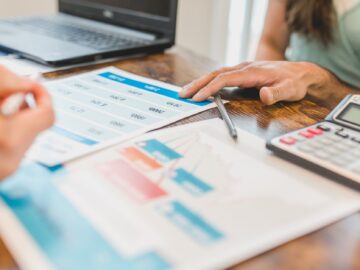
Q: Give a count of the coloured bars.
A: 5